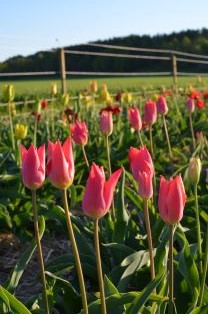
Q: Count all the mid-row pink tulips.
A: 6